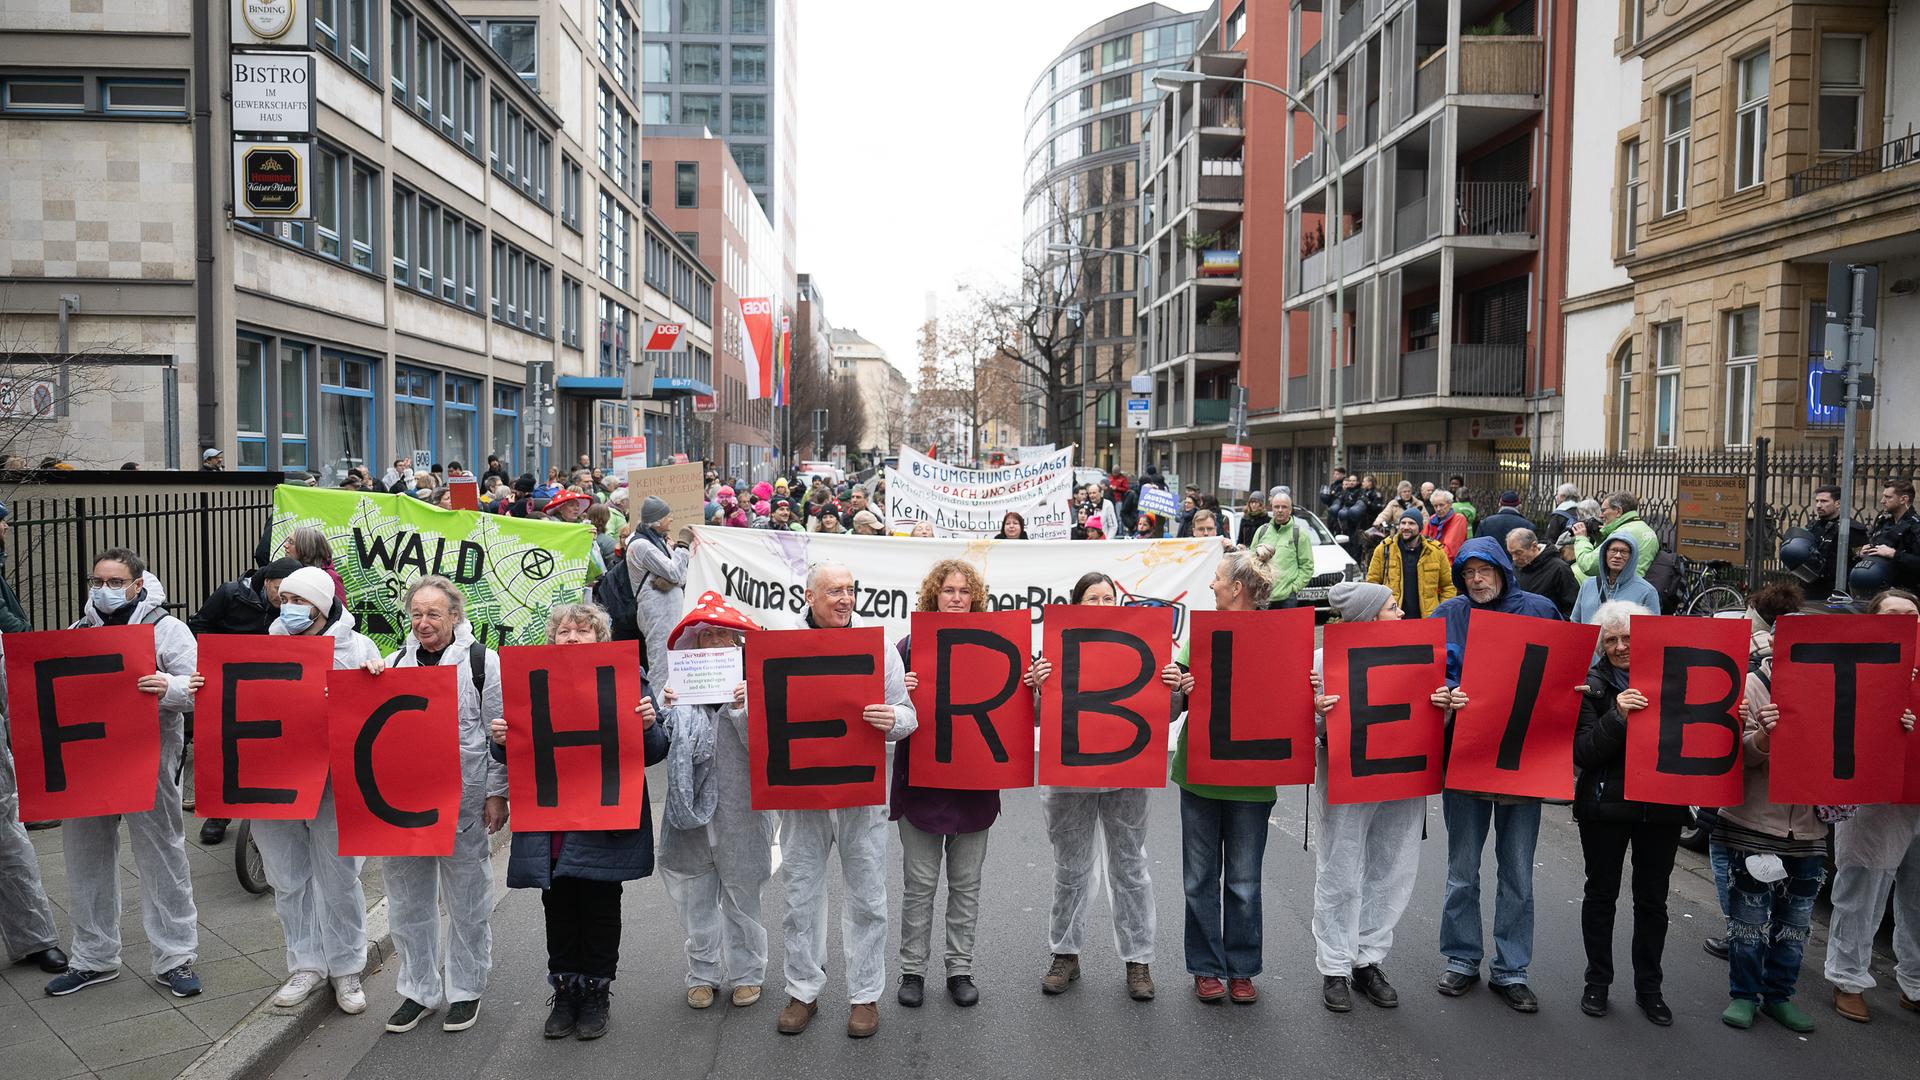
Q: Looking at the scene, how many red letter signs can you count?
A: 12